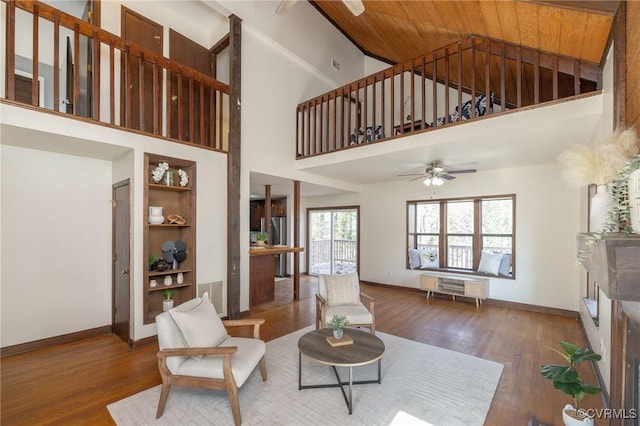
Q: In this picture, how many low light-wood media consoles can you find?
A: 1